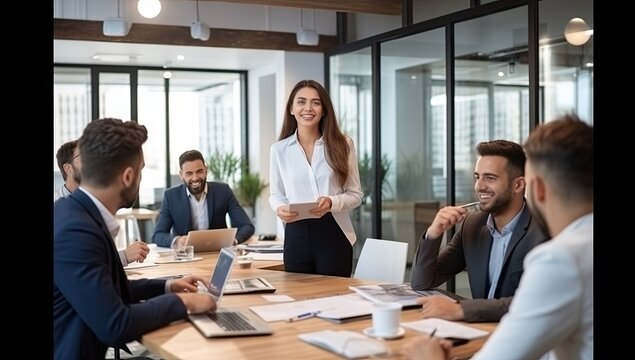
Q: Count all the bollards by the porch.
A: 0